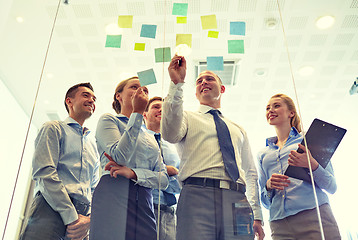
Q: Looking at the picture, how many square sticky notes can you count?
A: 11